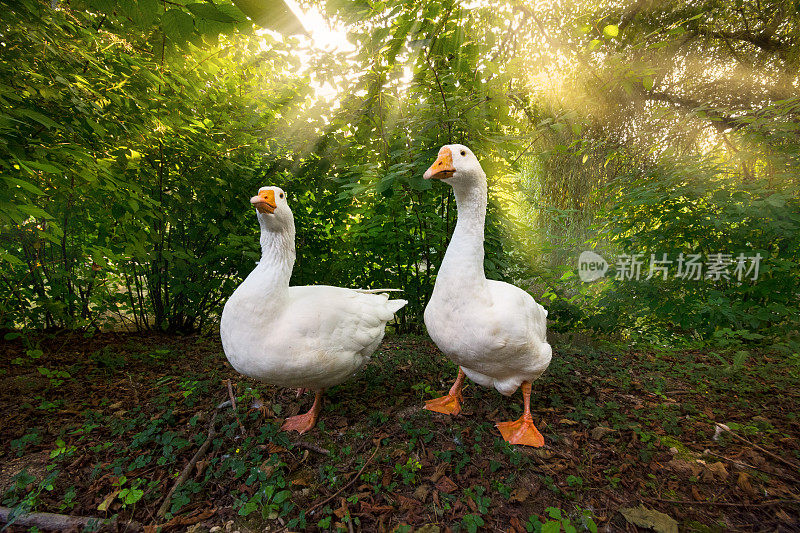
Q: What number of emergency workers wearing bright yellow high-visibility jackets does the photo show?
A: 0